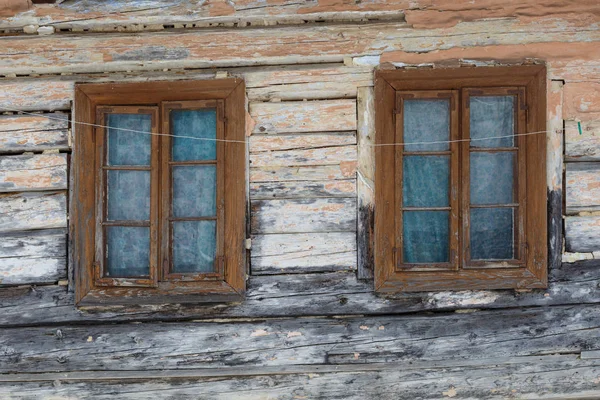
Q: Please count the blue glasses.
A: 12